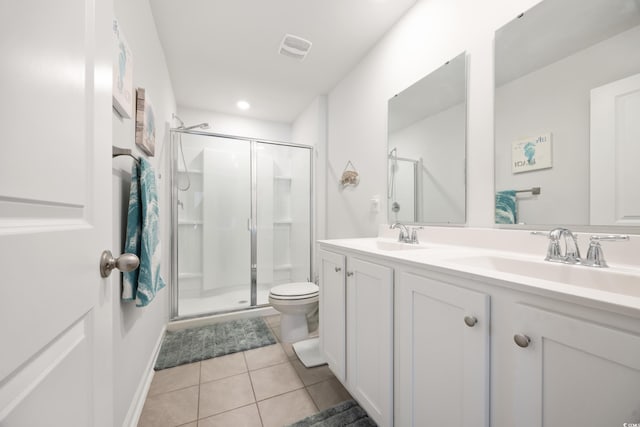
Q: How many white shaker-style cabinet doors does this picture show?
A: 4